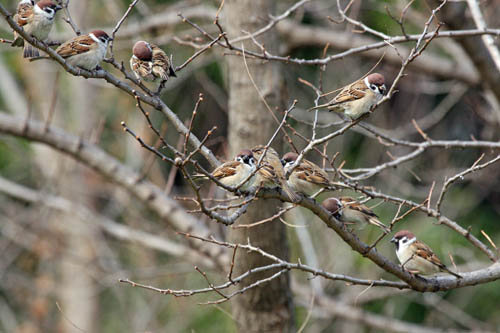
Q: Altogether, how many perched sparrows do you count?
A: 10